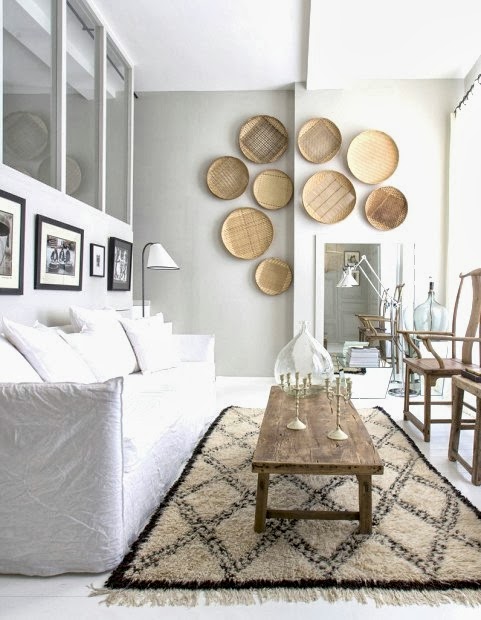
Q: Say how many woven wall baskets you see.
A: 9